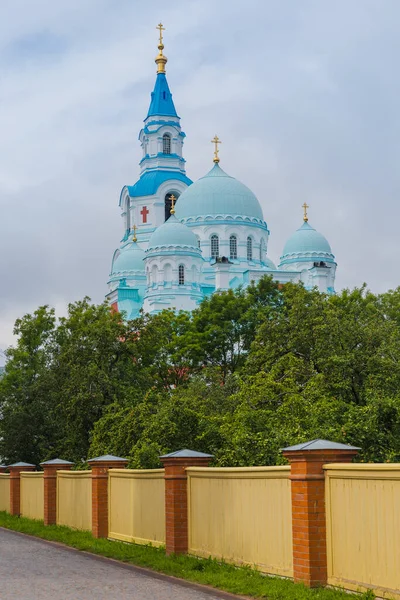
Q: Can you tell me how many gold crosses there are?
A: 5